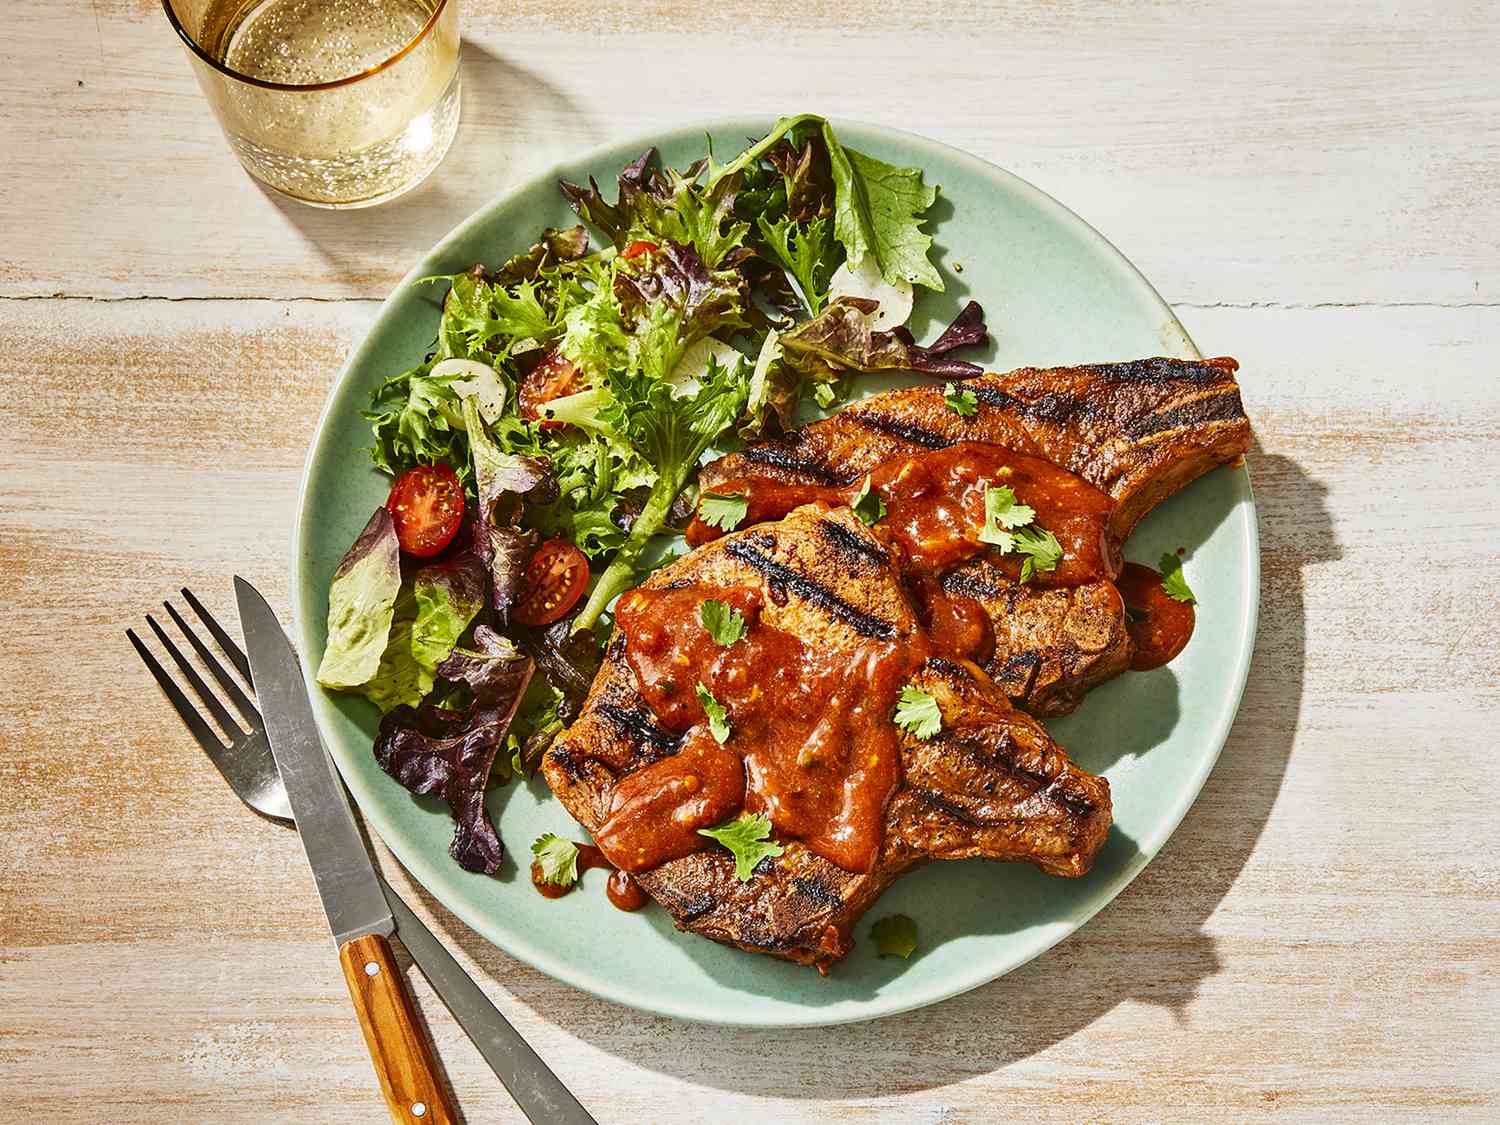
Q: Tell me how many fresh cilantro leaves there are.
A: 12